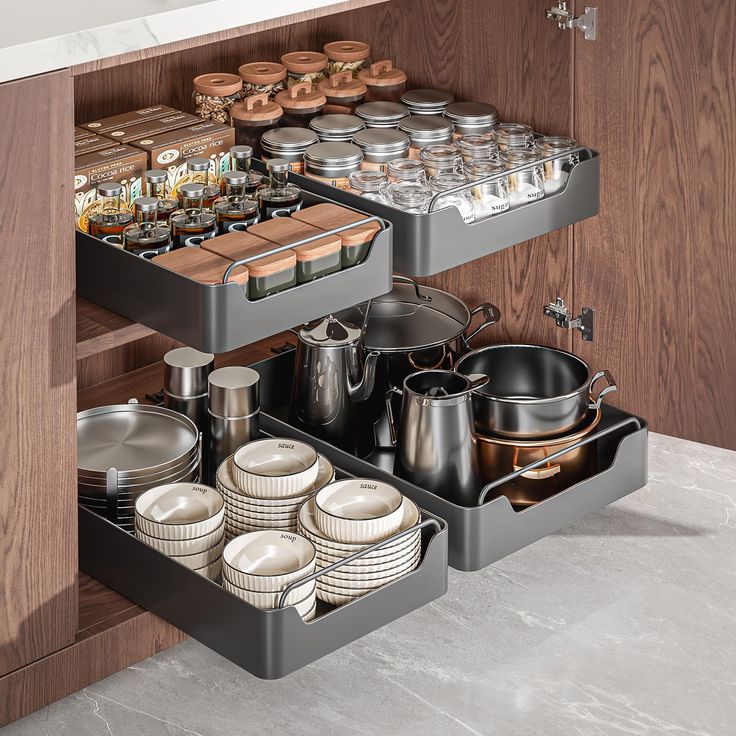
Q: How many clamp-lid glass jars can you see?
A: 10